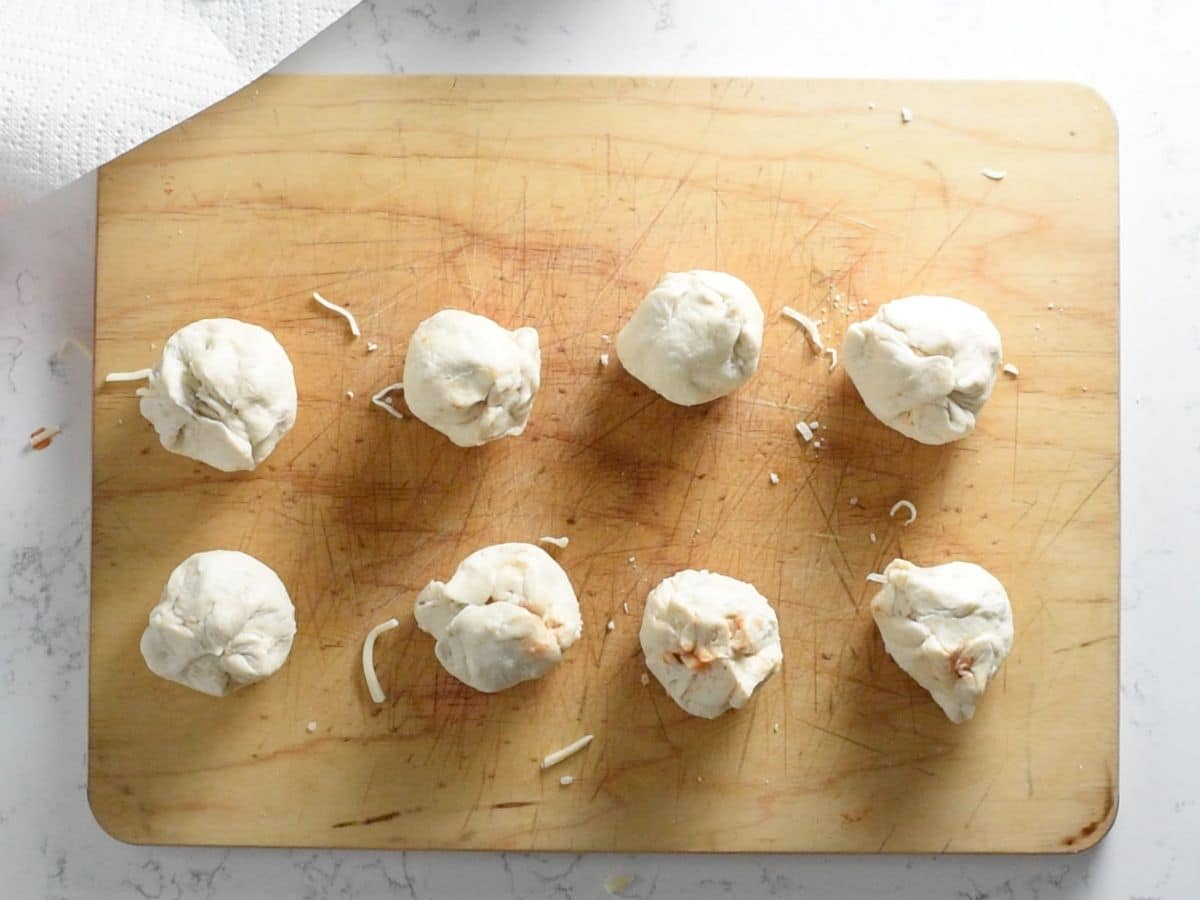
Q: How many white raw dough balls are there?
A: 8